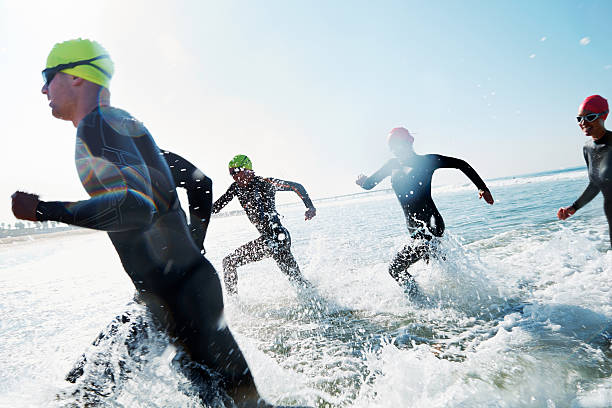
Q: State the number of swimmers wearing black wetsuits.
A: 4